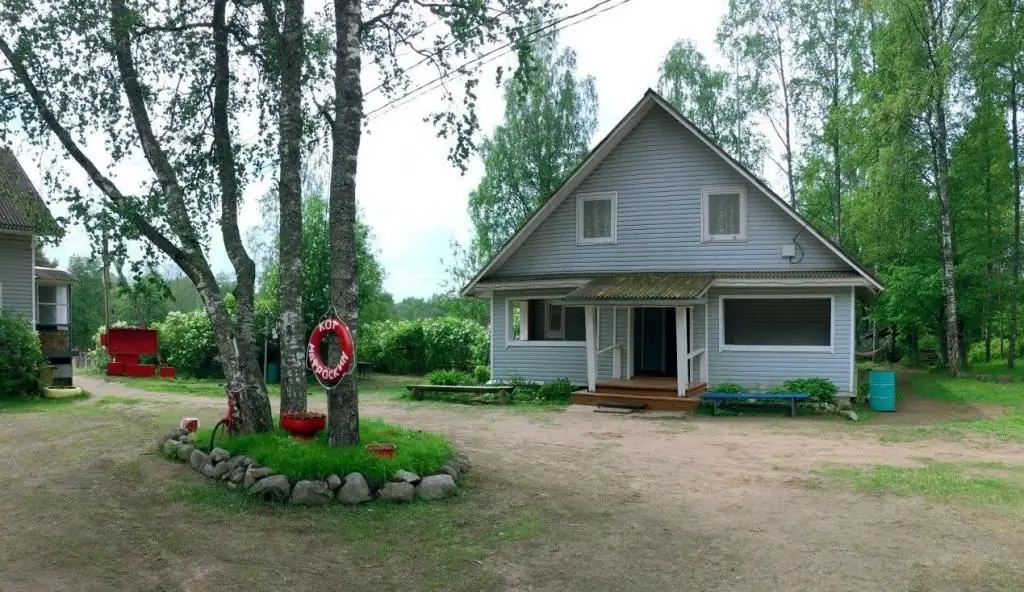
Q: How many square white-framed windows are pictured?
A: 2